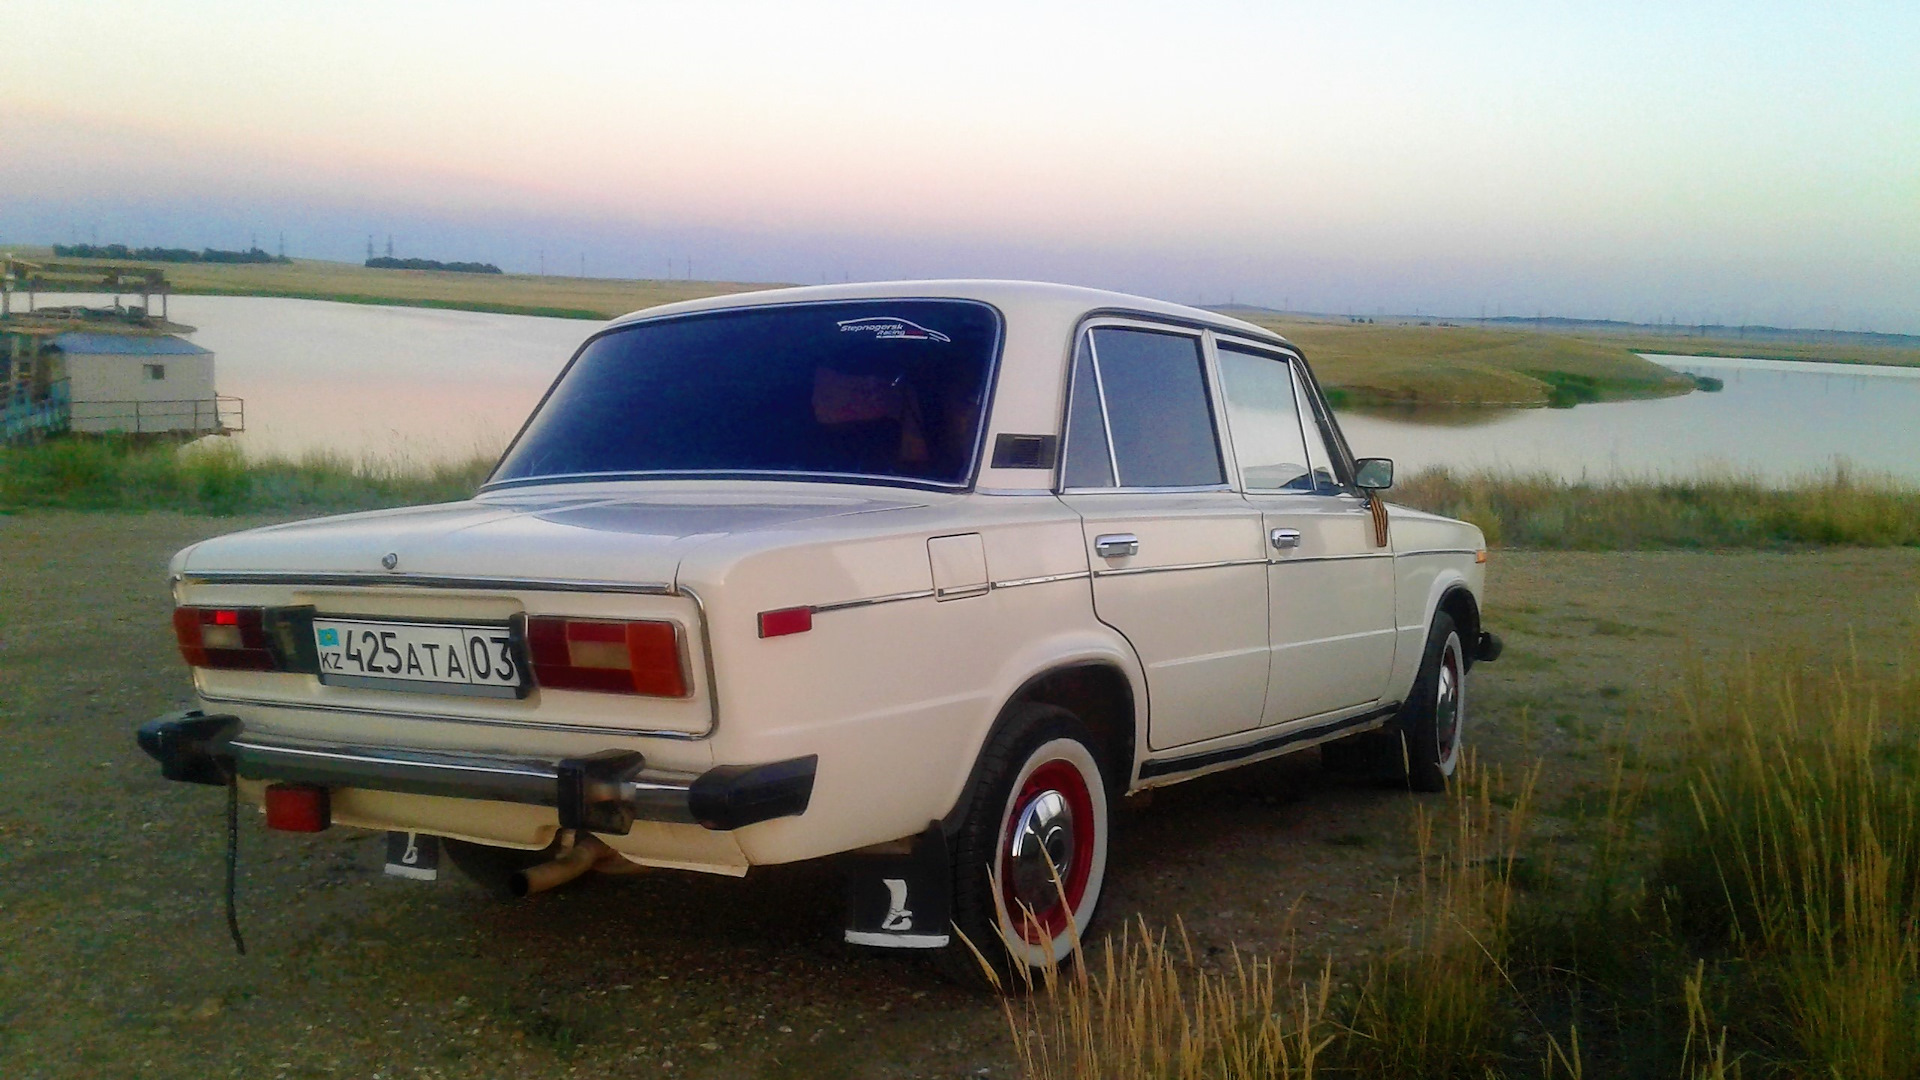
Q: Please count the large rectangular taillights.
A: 2